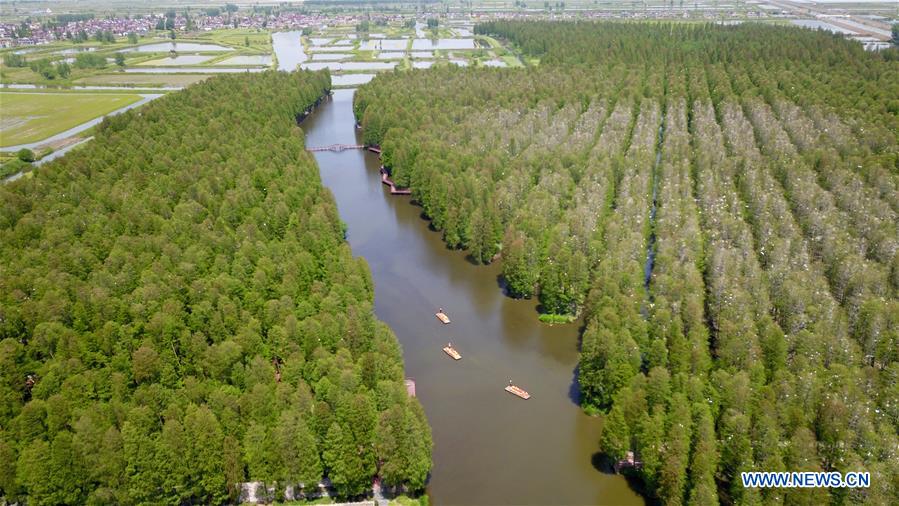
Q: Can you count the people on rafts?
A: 3